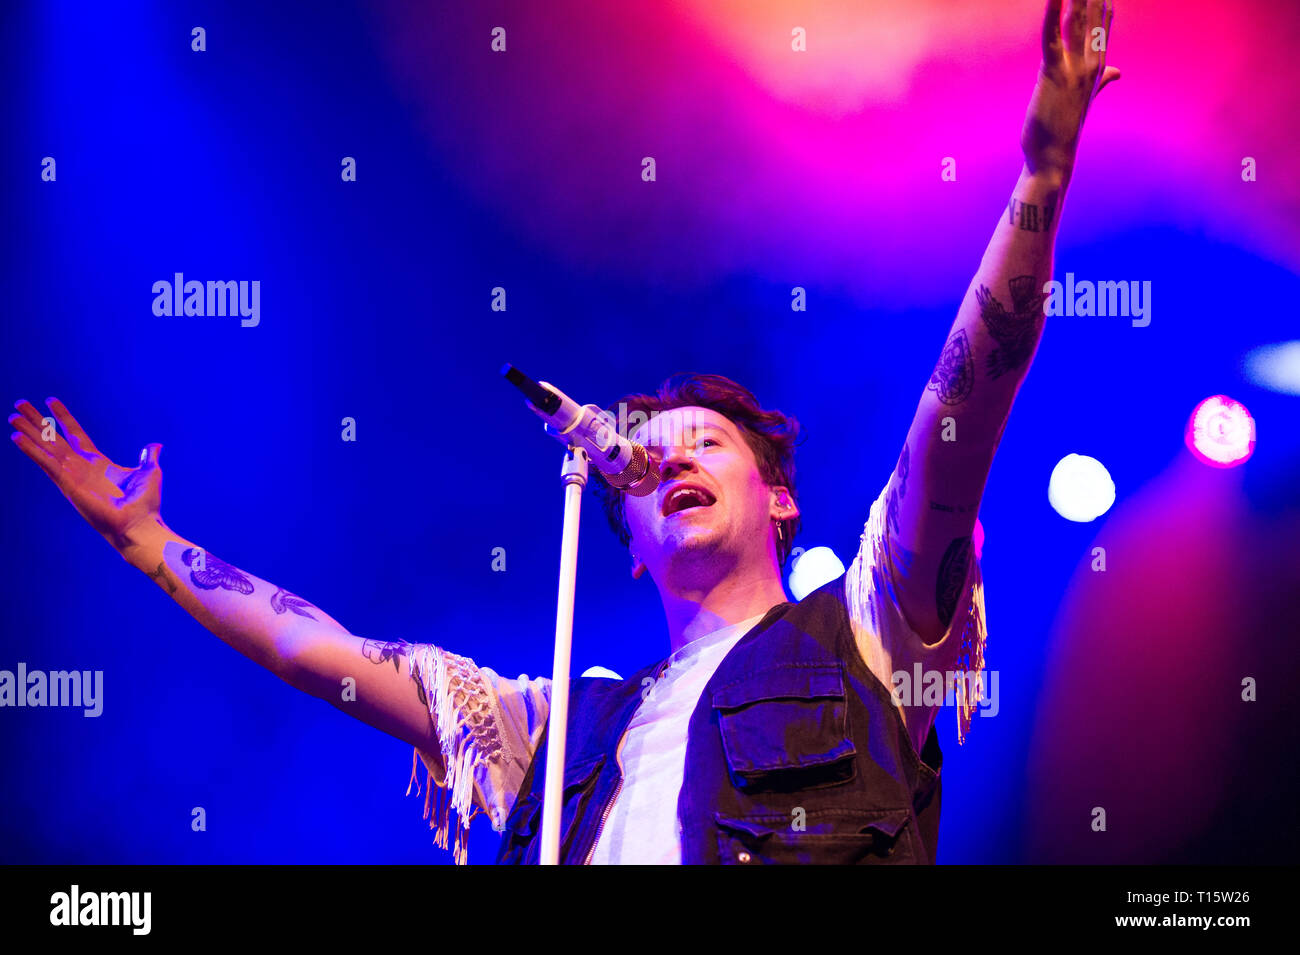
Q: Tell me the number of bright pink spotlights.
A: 1